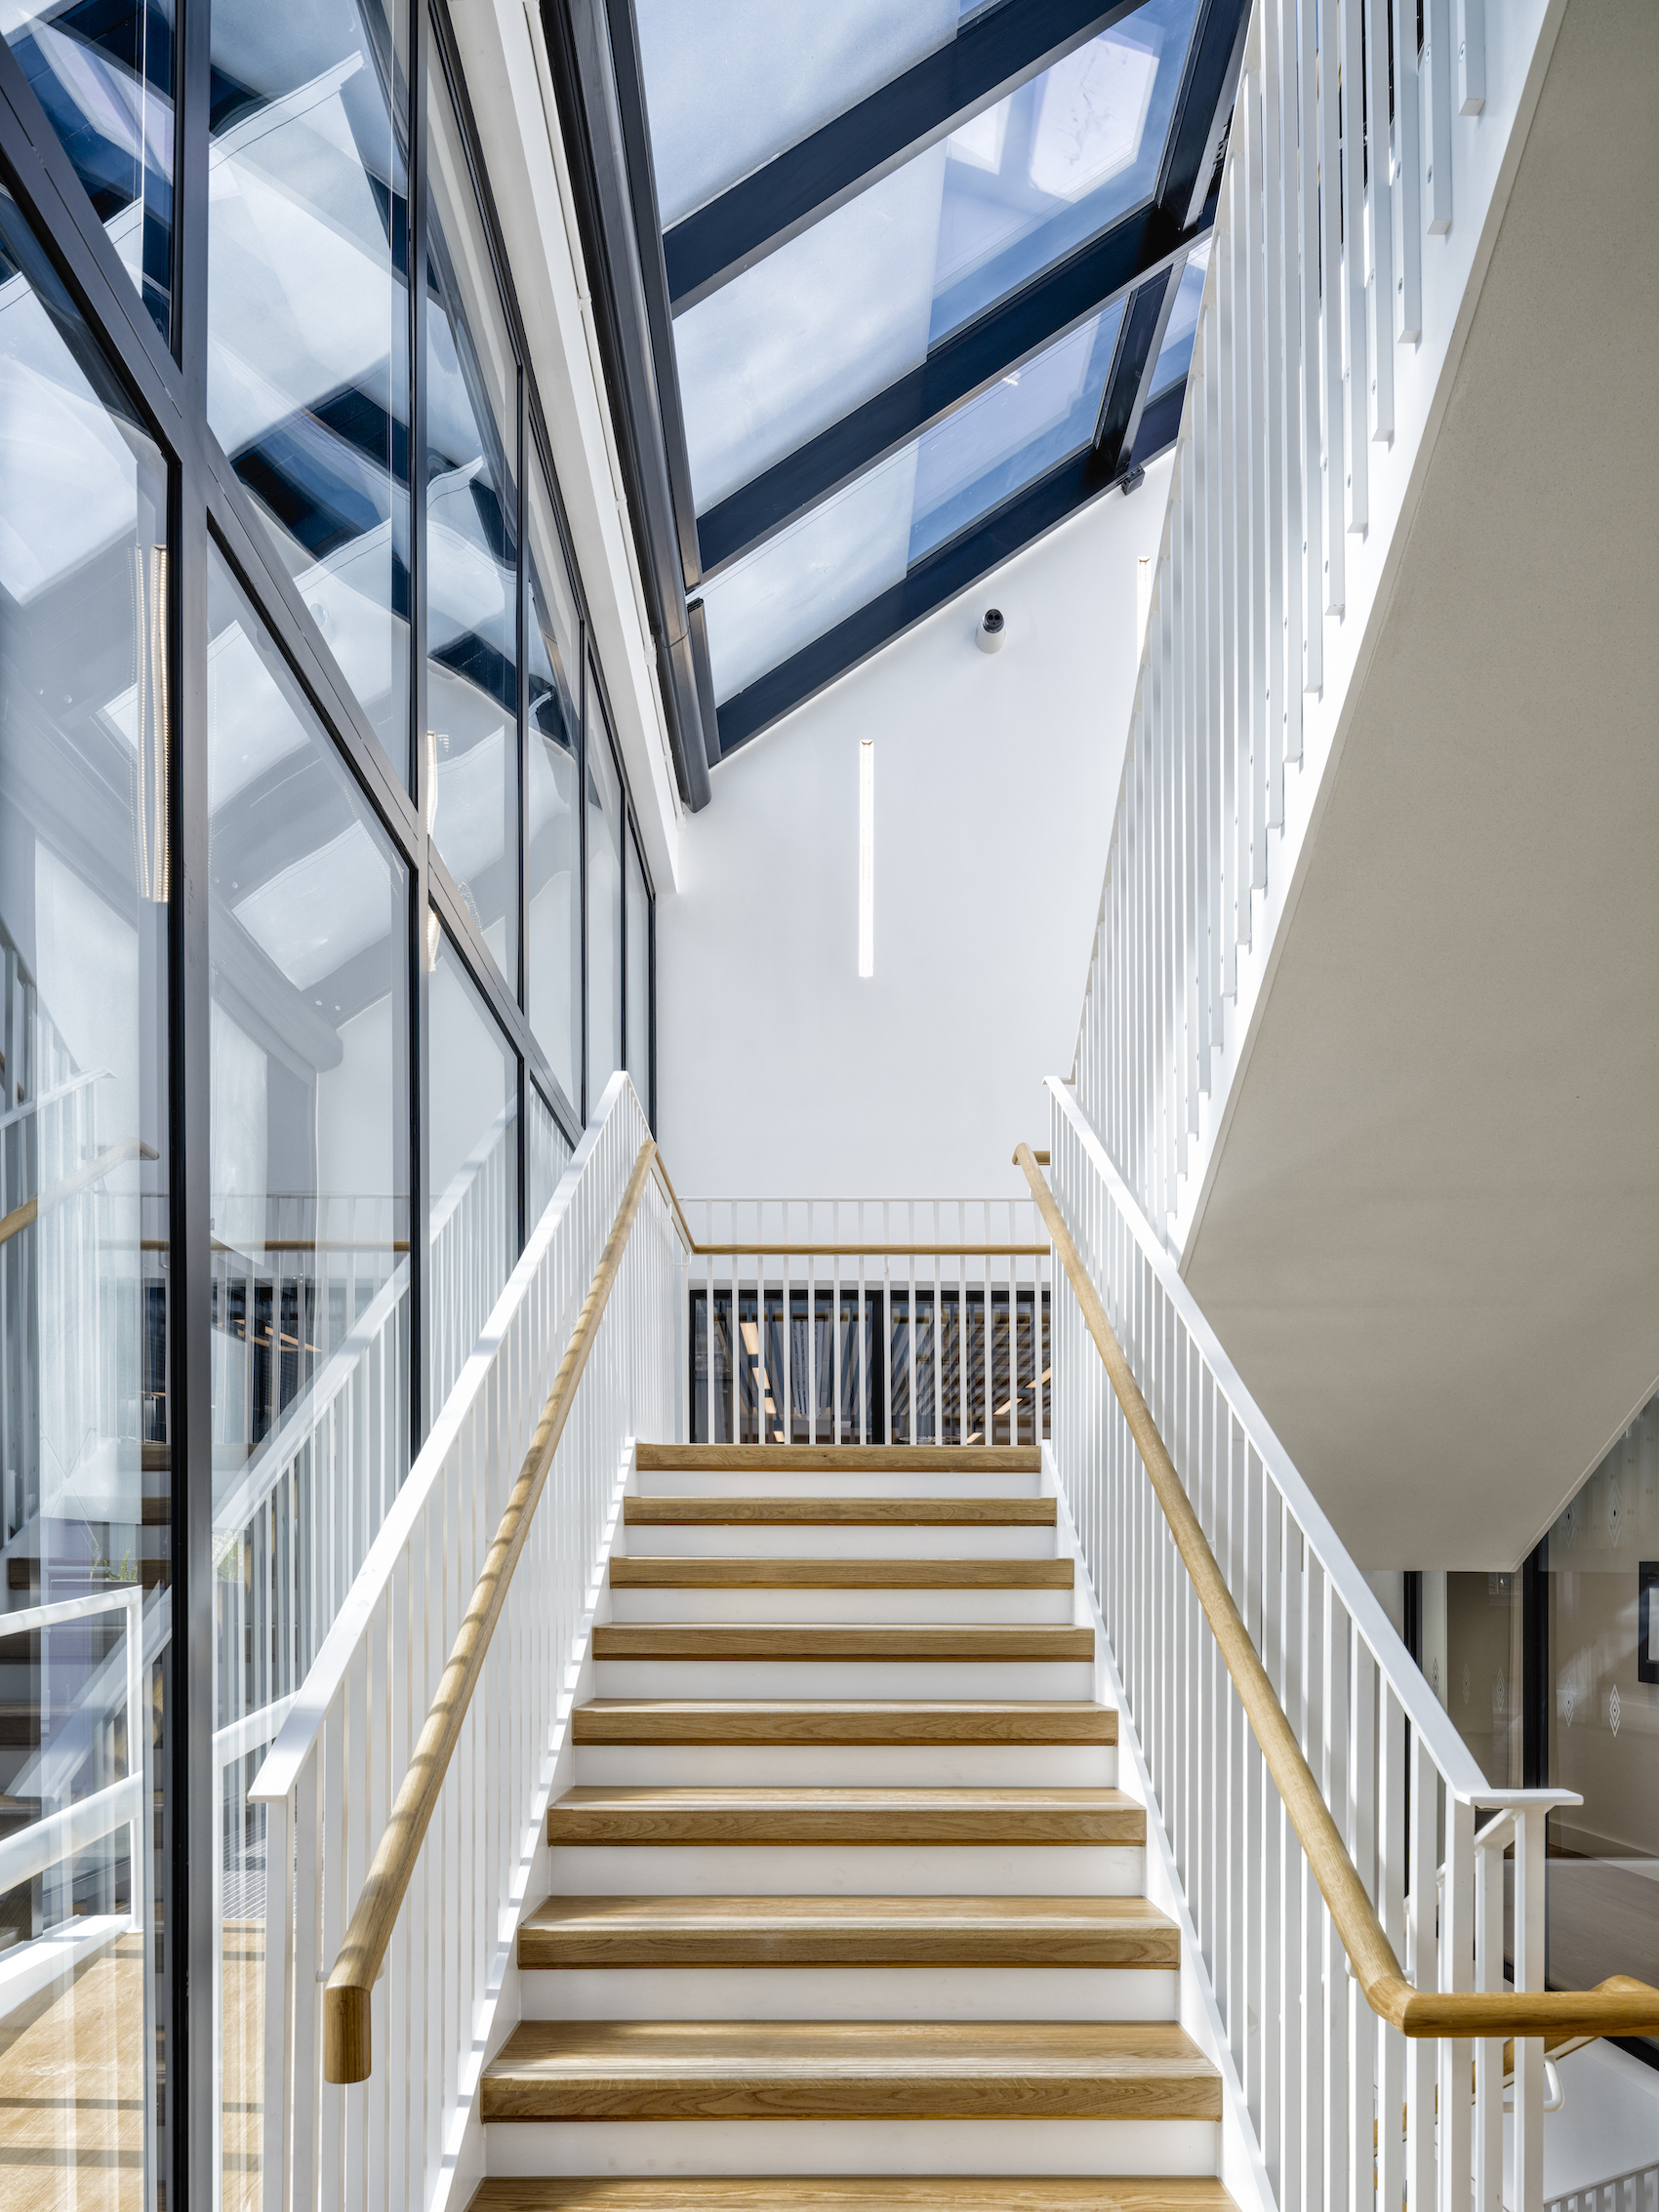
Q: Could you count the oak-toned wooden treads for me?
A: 9